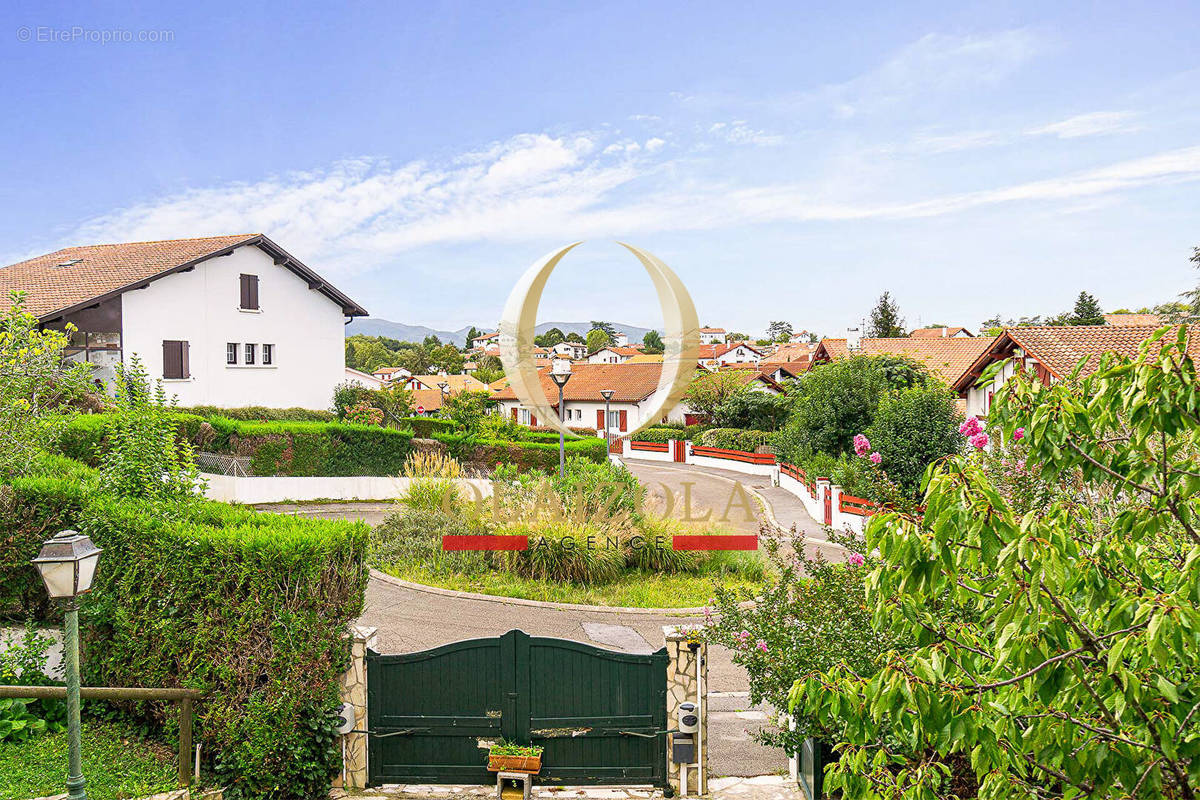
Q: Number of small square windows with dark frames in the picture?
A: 3